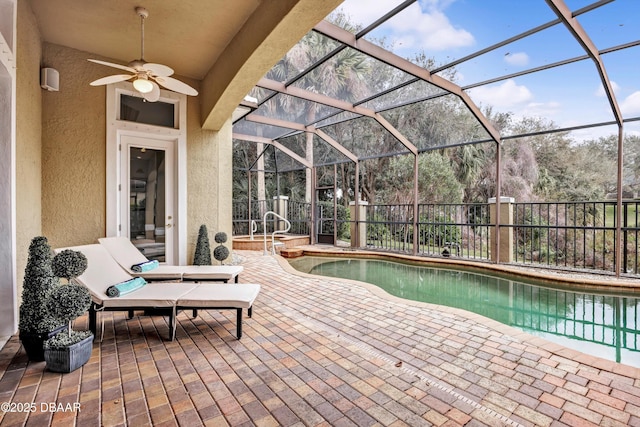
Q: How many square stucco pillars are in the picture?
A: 3